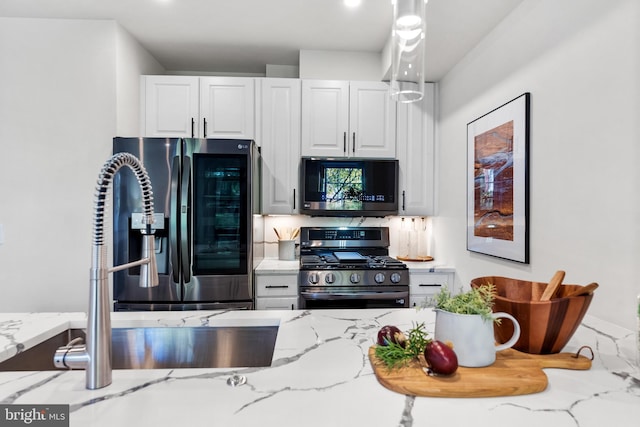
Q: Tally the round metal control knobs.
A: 5